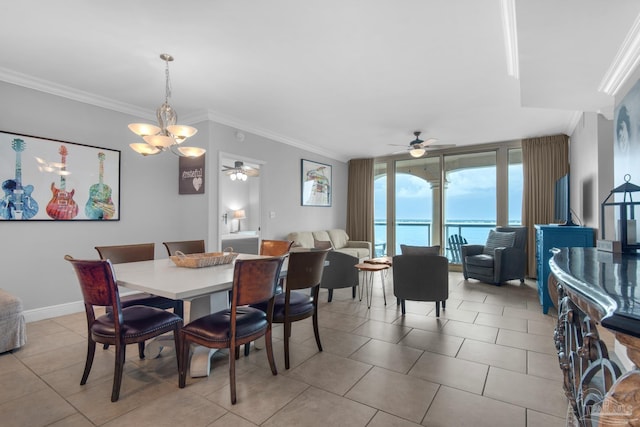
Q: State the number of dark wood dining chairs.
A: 6